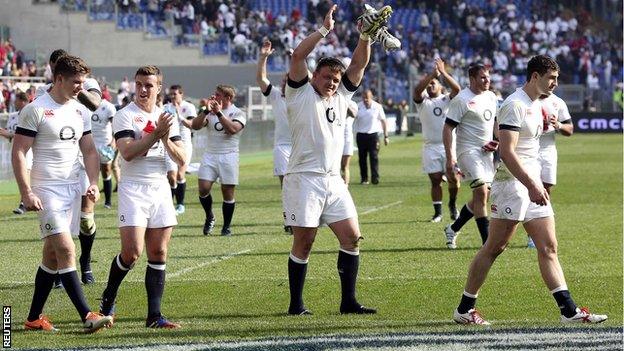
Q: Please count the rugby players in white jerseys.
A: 14